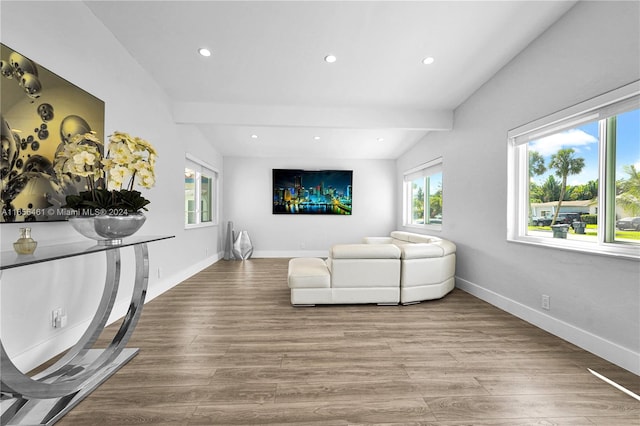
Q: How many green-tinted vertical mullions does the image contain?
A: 2